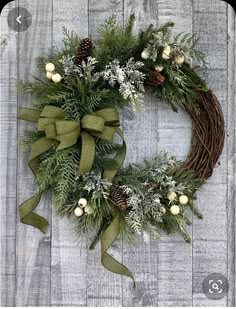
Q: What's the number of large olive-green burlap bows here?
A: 1